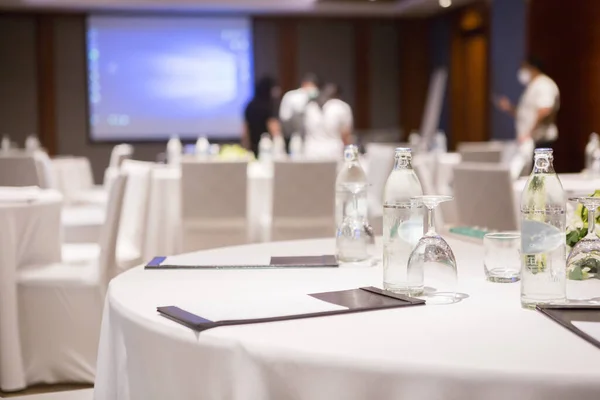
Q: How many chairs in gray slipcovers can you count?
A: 5